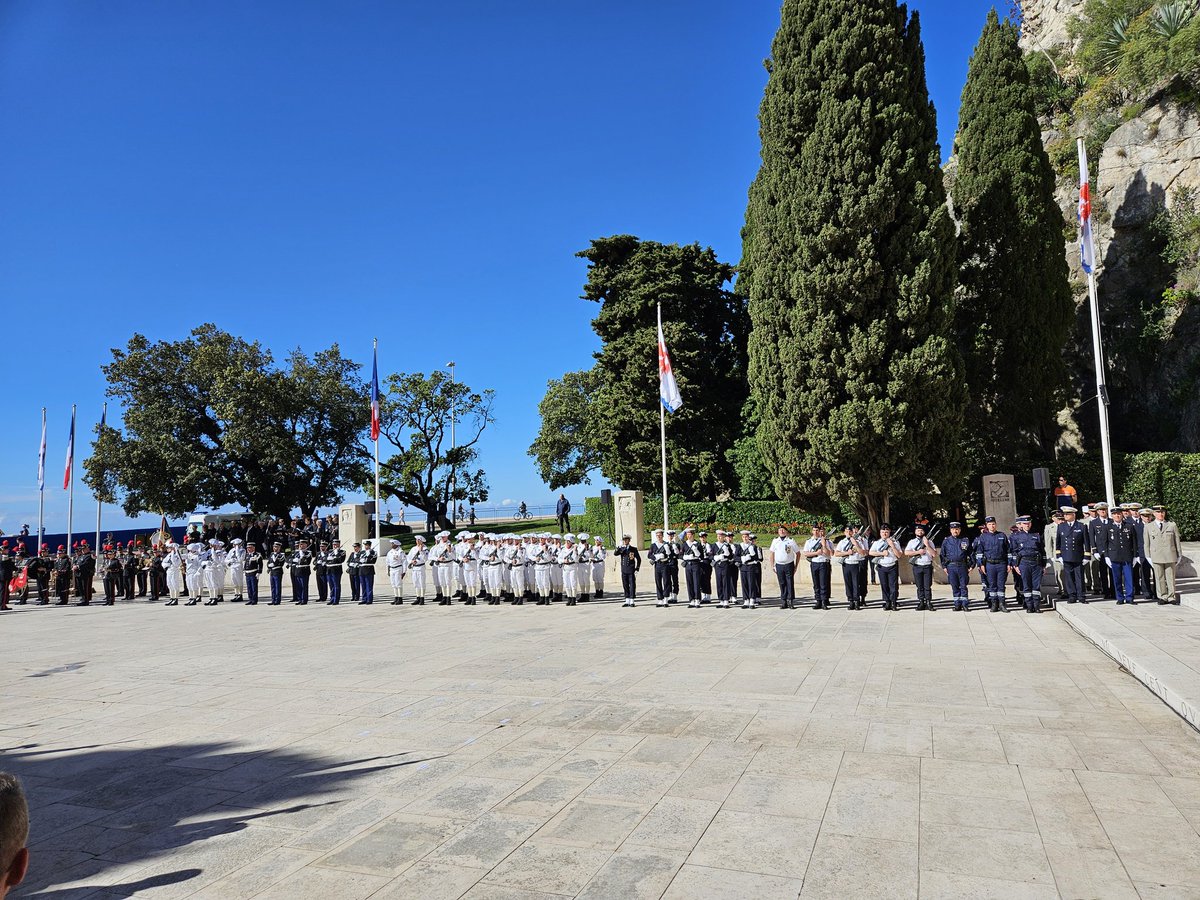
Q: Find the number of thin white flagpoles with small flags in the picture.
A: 6